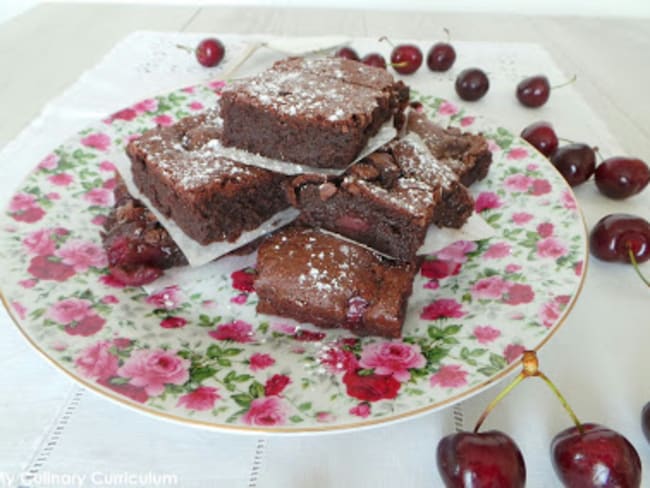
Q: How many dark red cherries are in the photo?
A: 14